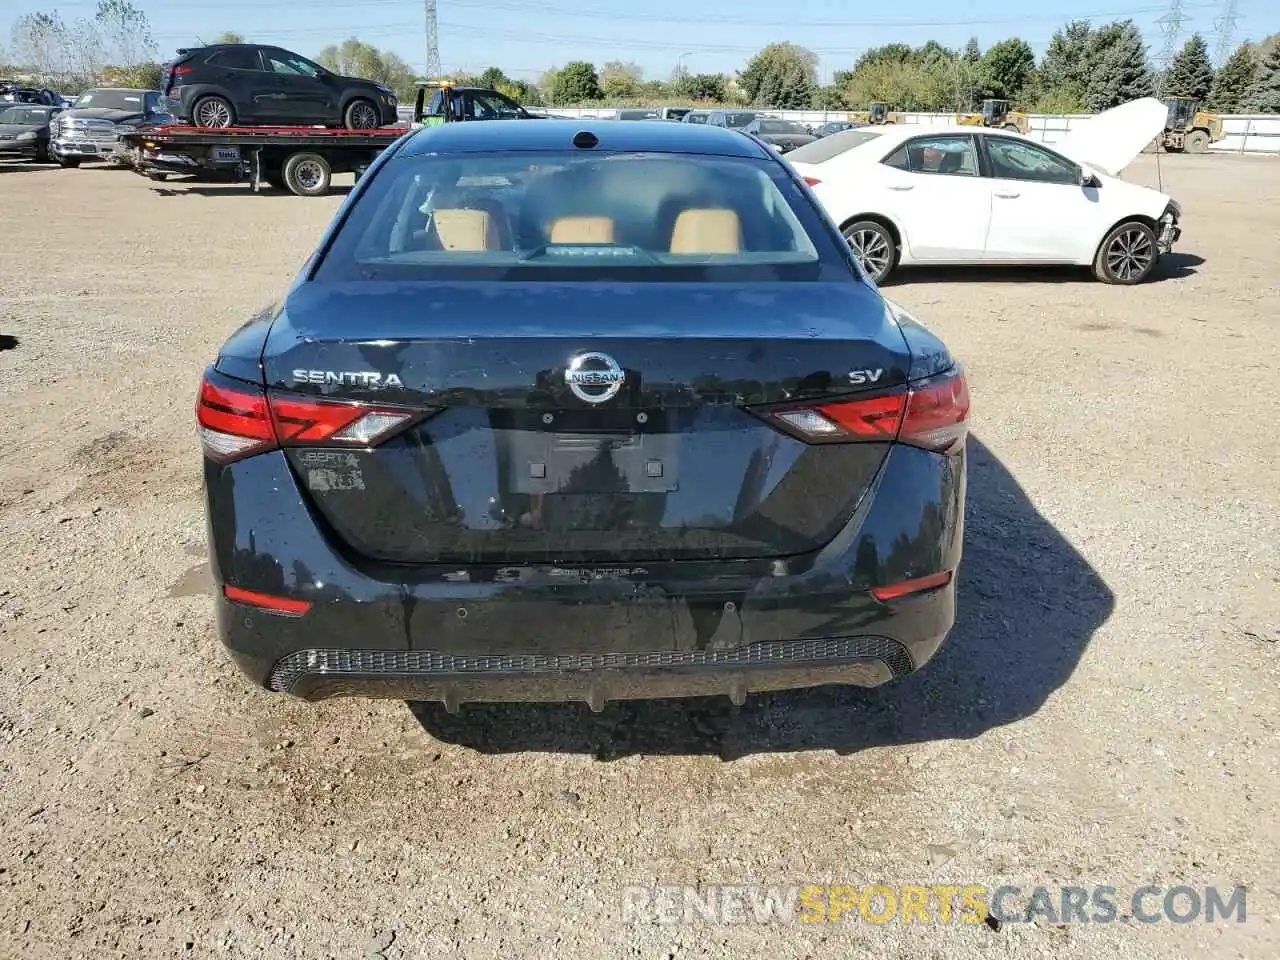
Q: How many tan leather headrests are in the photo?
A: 3